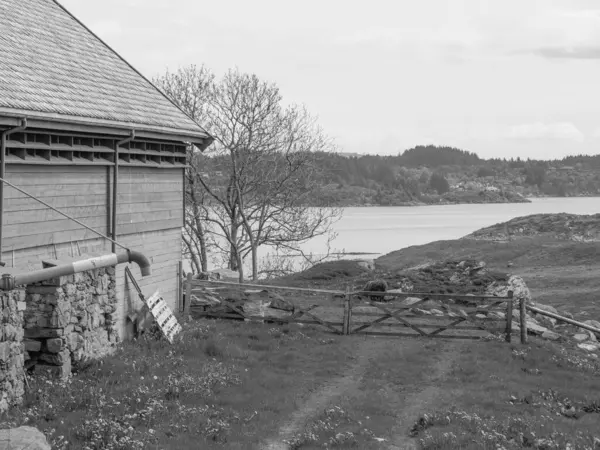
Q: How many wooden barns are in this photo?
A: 1